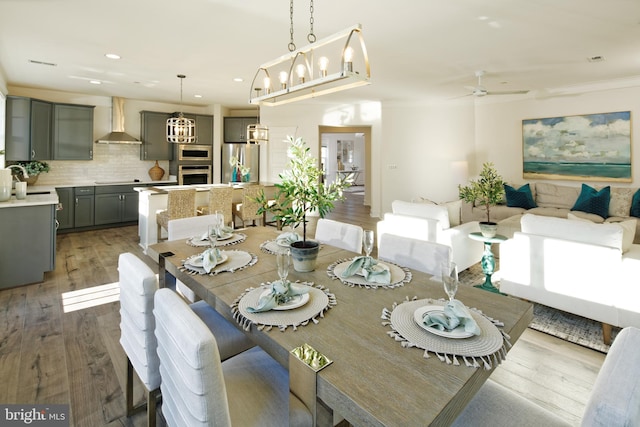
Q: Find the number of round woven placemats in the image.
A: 6